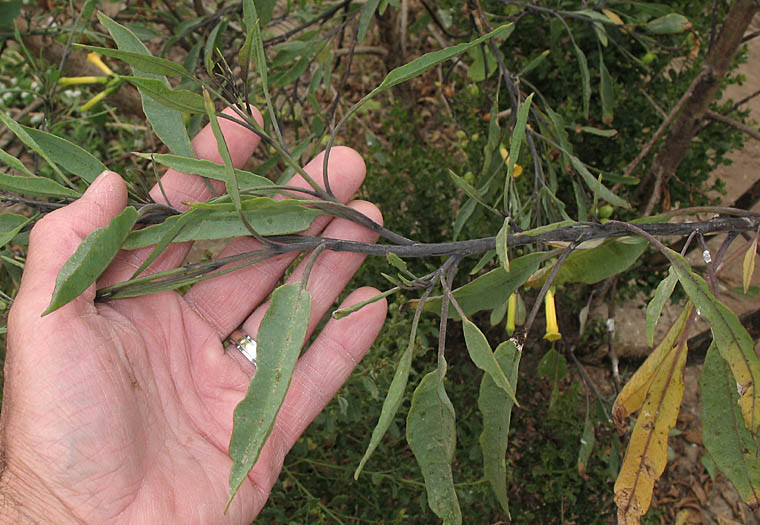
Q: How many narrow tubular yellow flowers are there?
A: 6